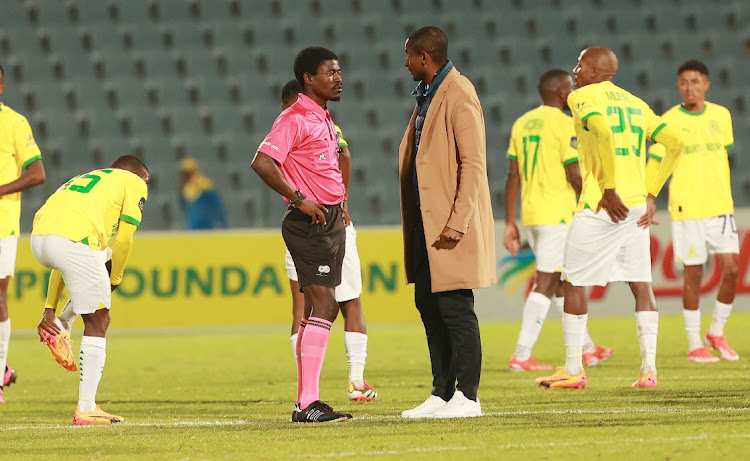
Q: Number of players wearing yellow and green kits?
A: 6